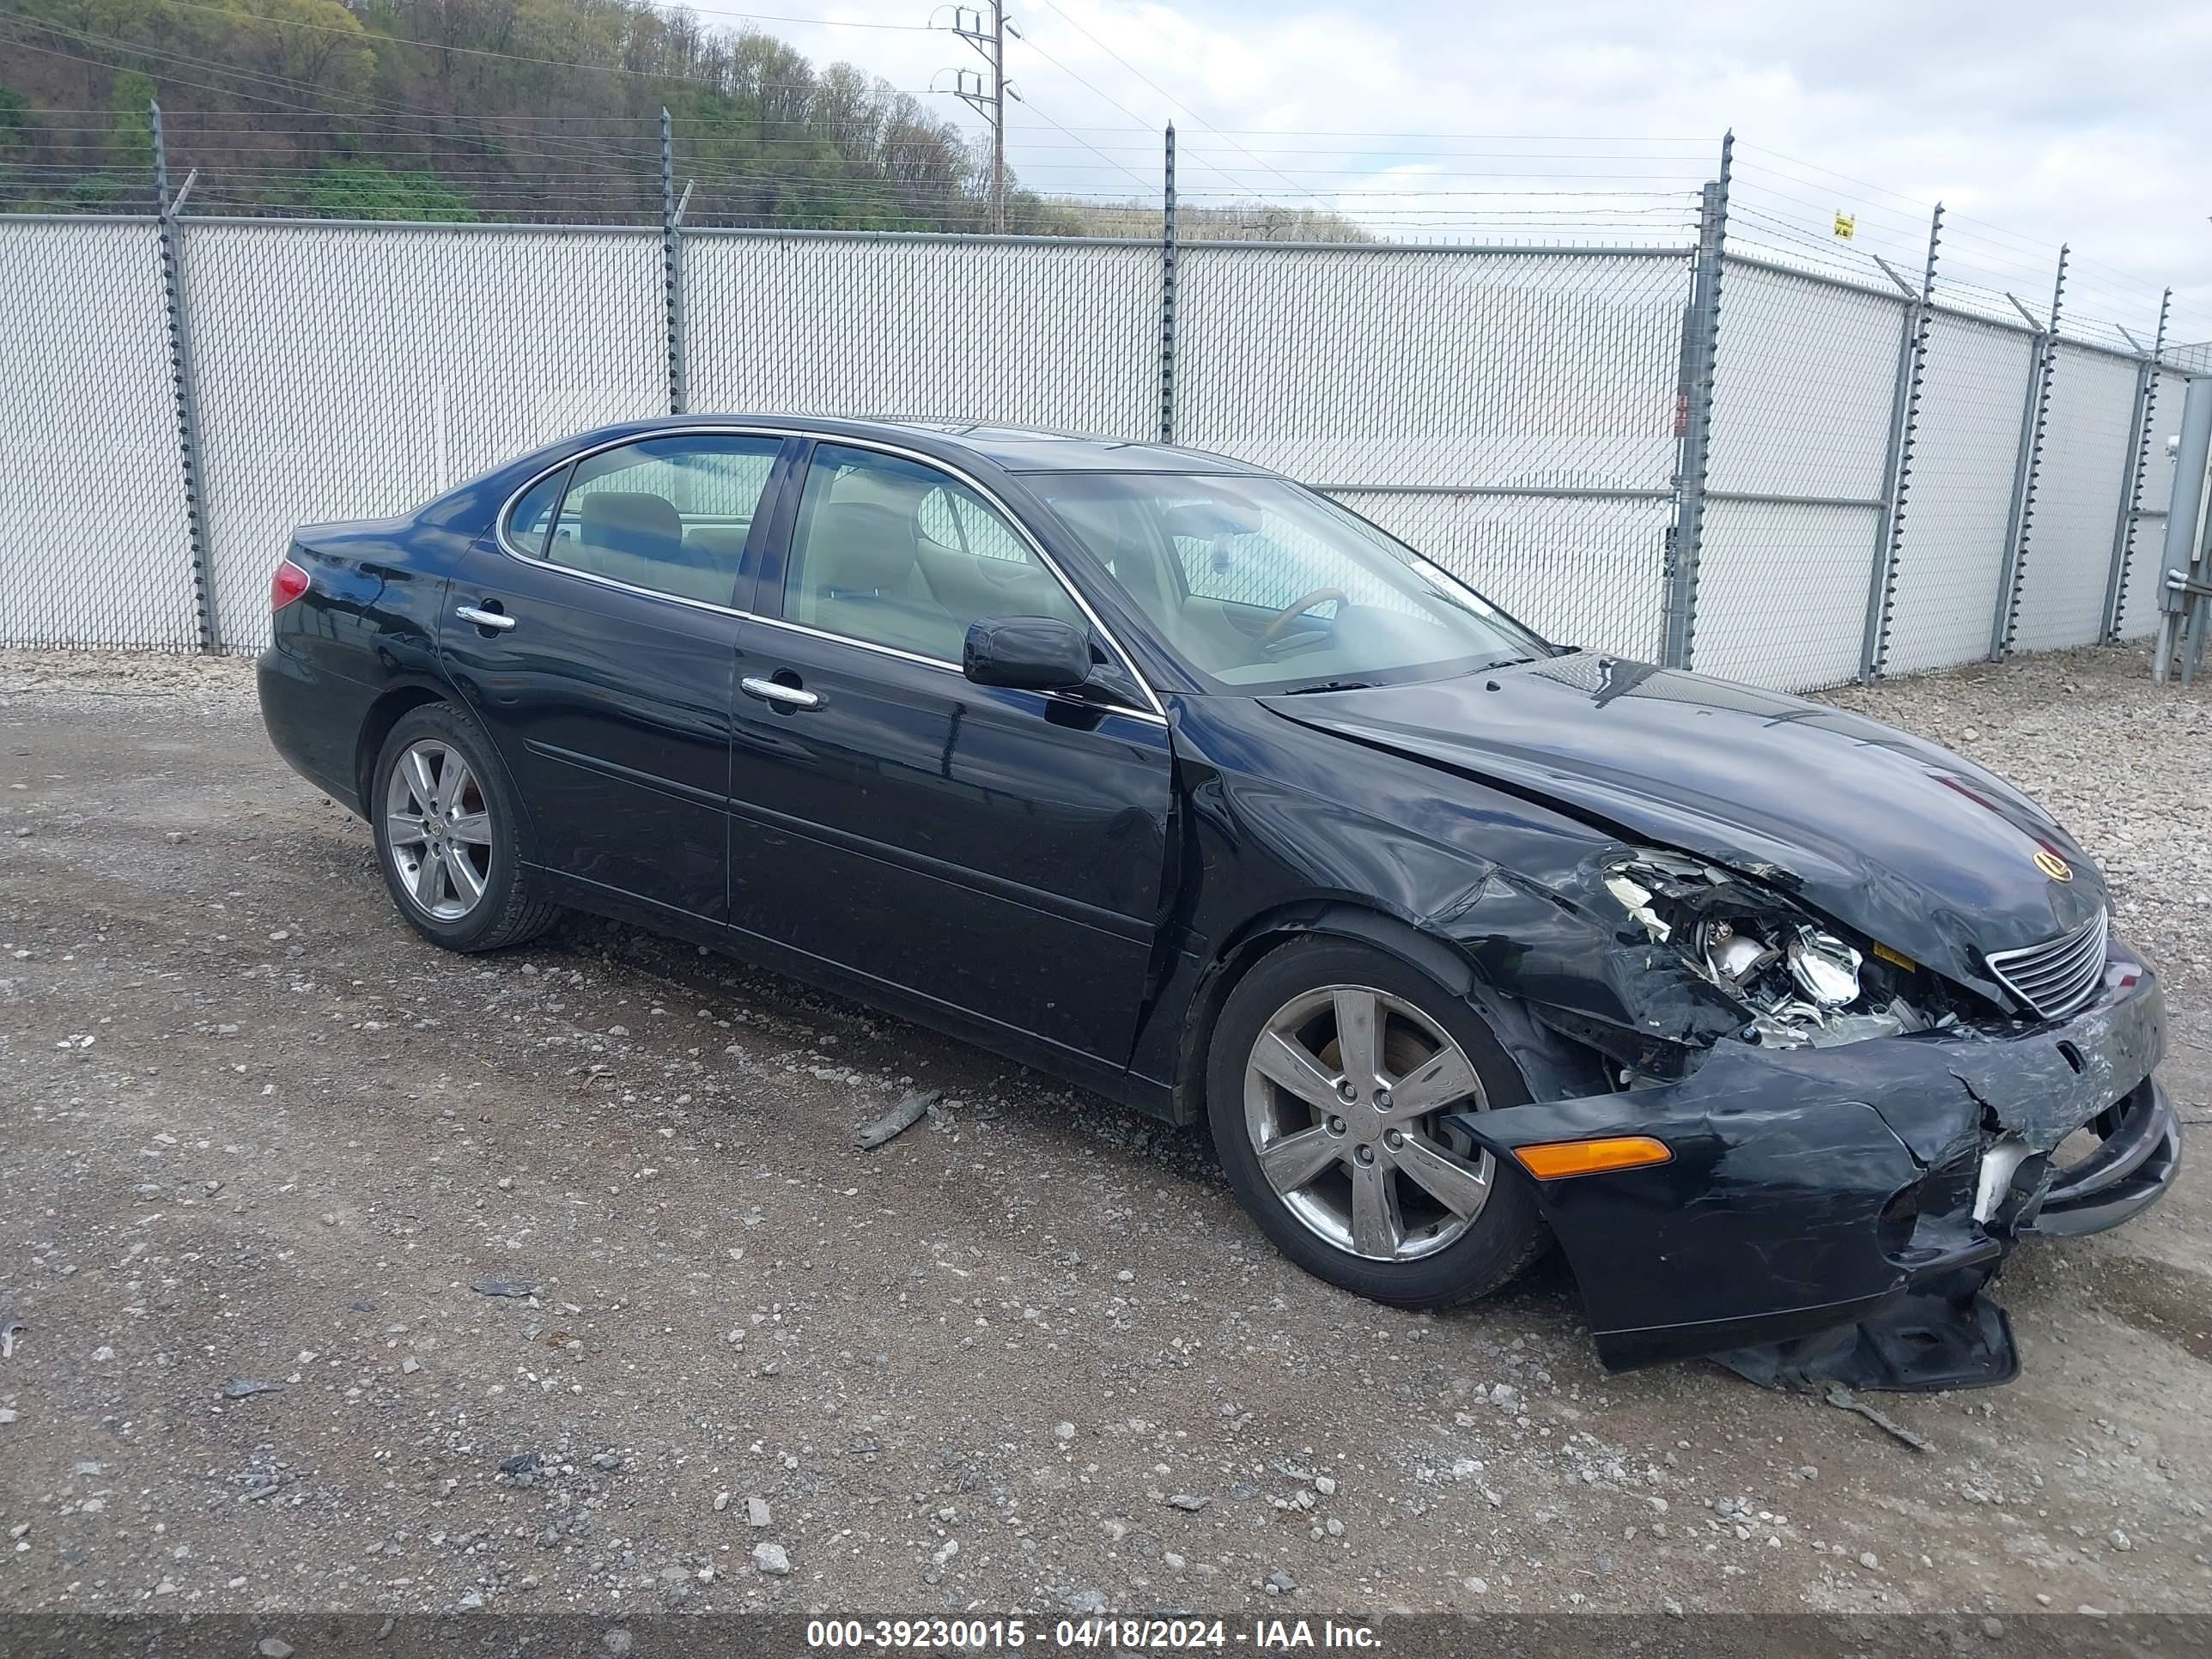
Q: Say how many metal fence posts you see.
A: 7